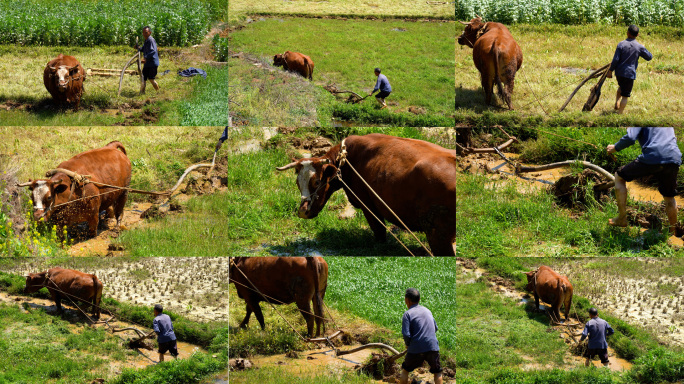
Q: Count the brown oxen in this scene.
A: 8